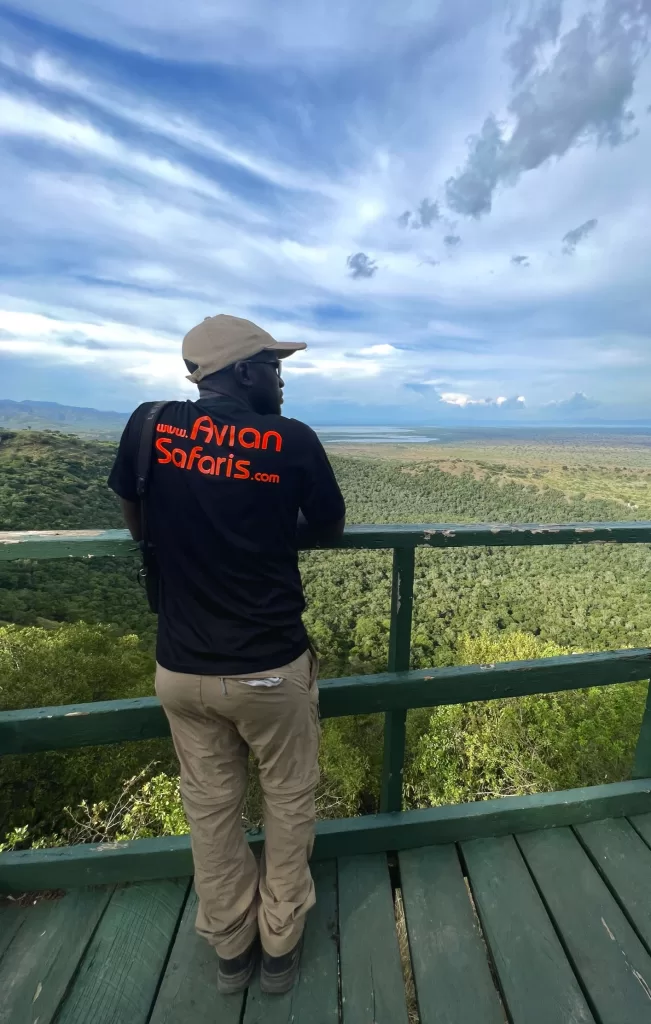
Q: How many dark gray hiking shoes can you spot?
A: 2